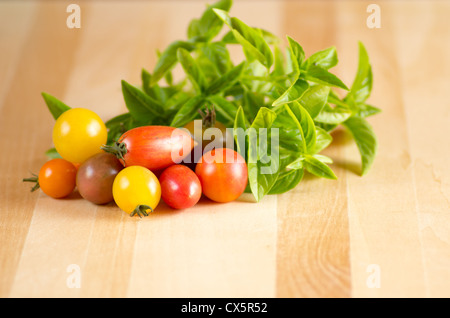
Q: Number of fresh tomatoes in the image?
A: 8